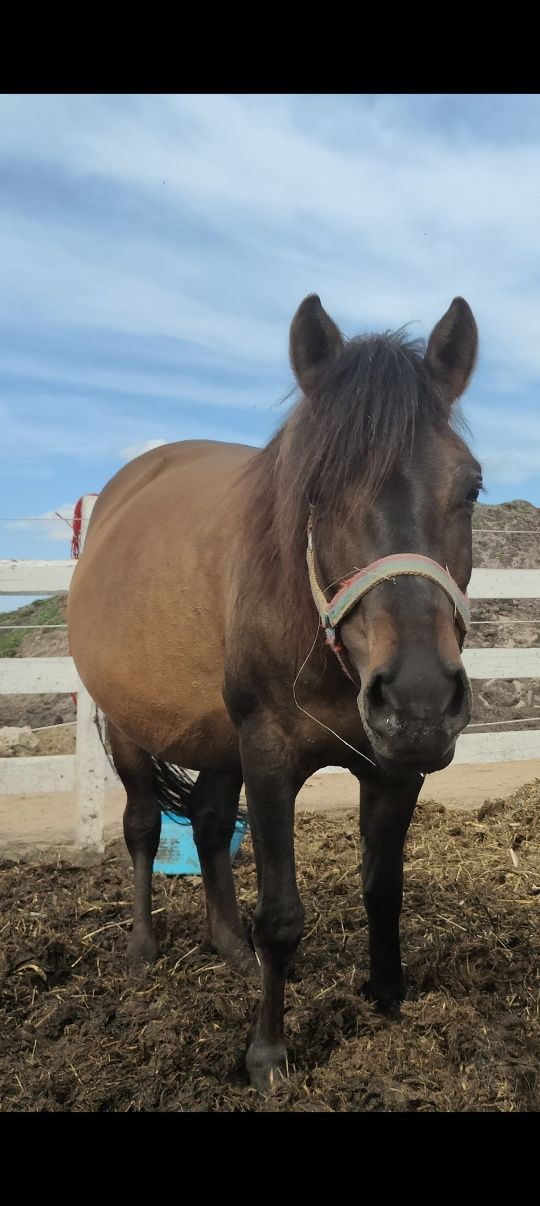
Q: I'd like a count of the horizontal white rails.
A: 3